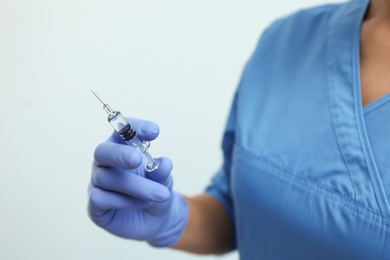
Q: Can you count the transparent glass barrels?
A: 1